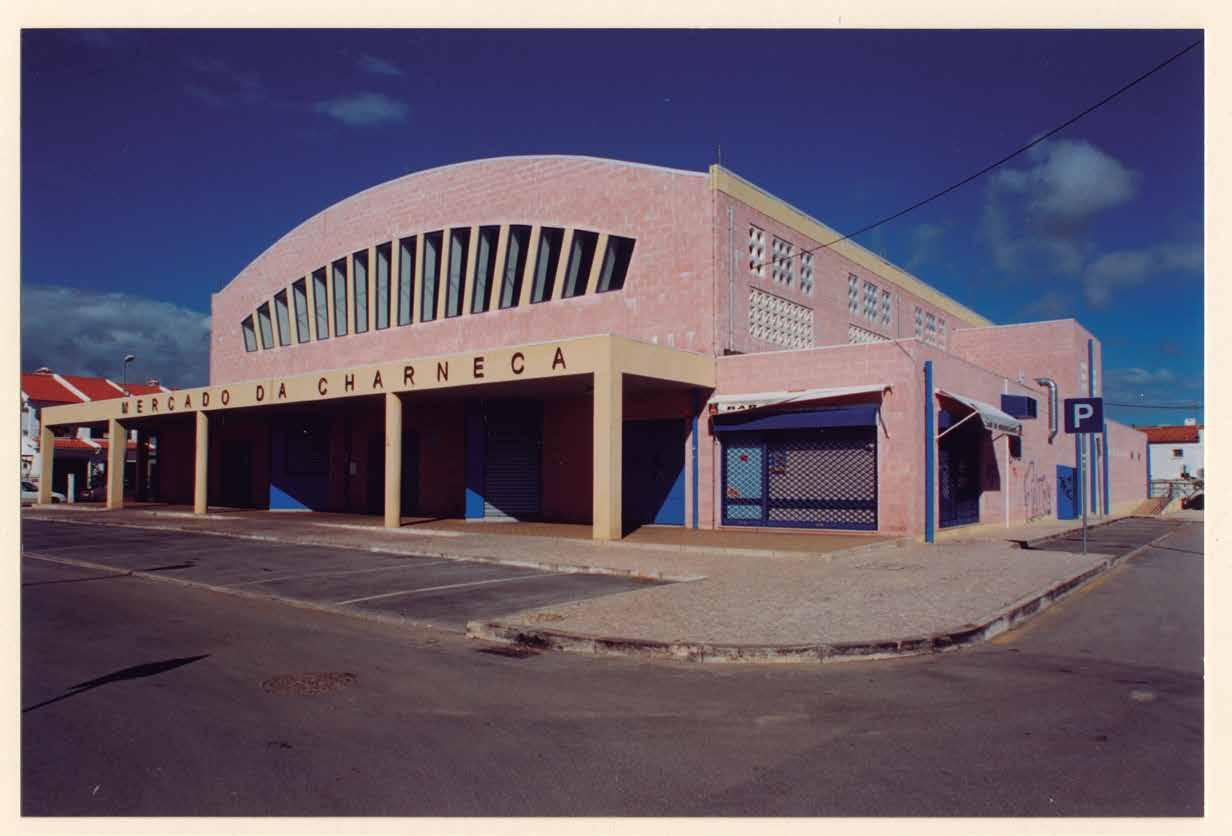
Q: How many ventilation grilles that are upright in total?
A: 9